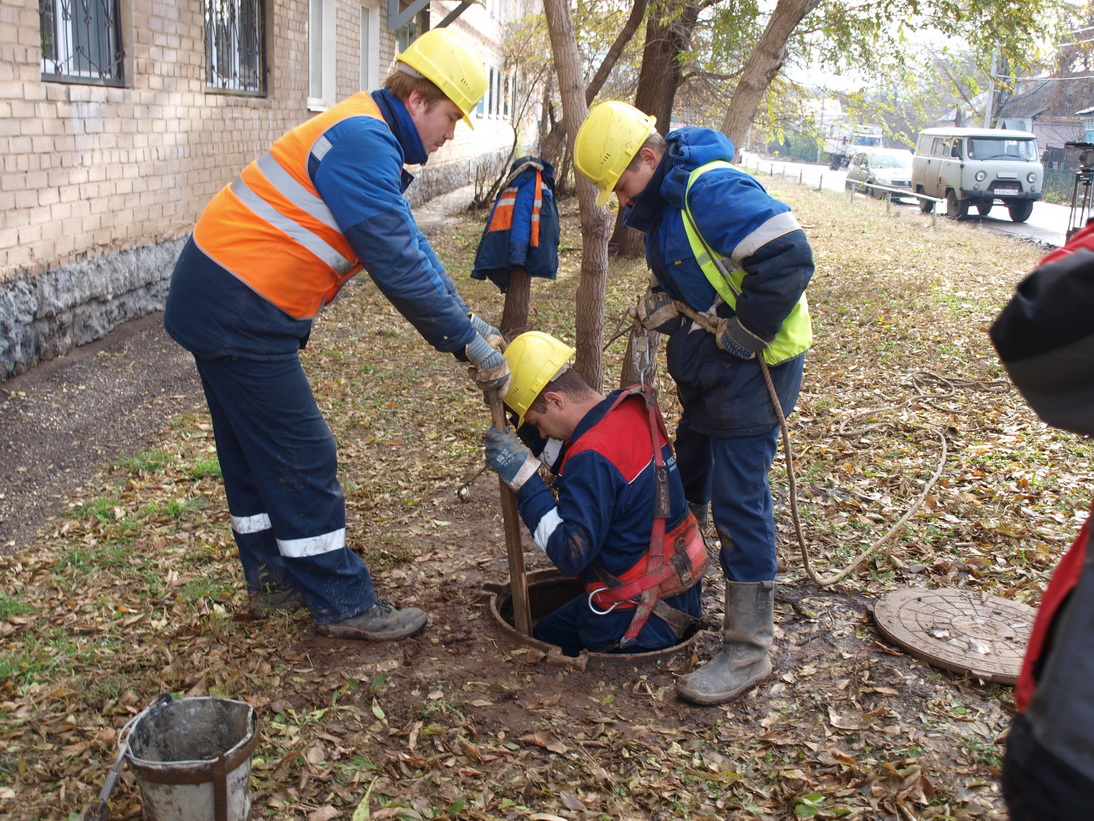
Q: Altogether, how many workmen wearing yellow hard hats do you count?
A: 3